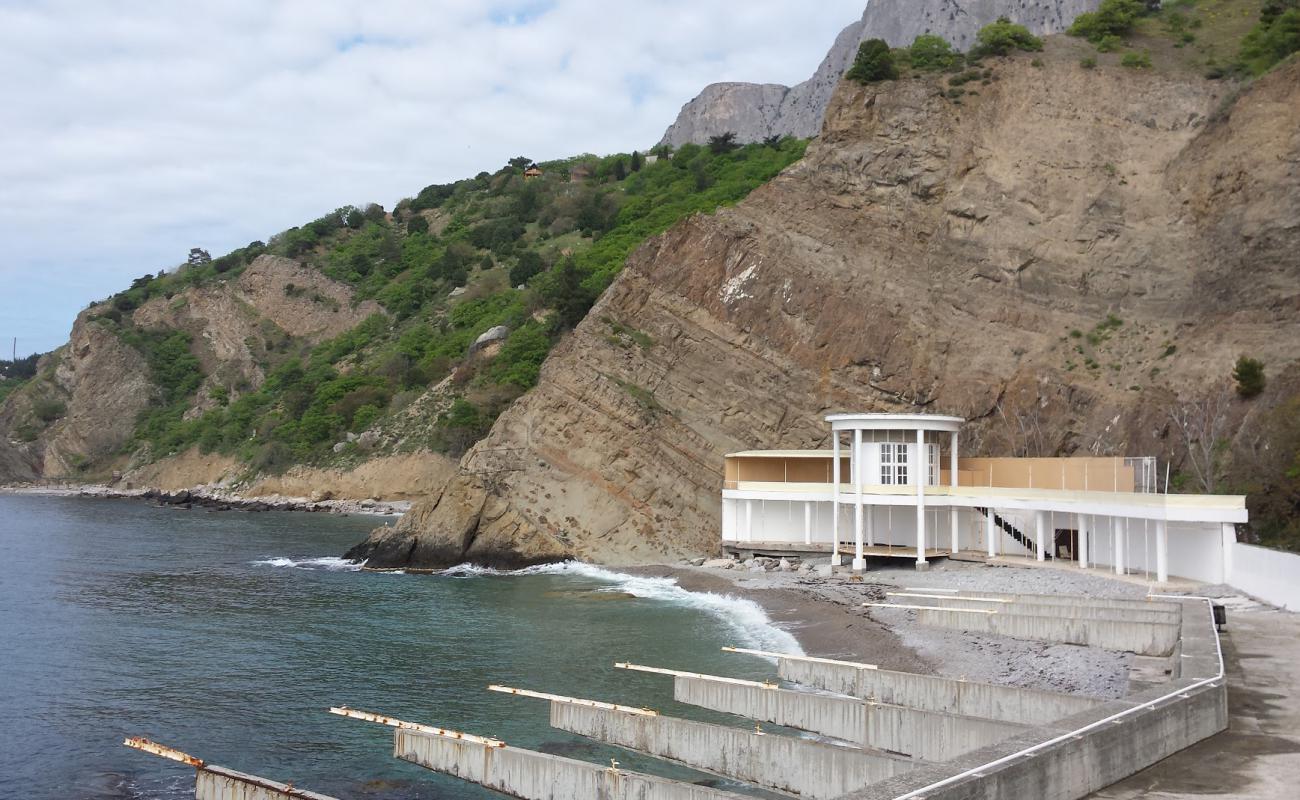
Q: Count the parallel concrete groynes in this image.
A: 8